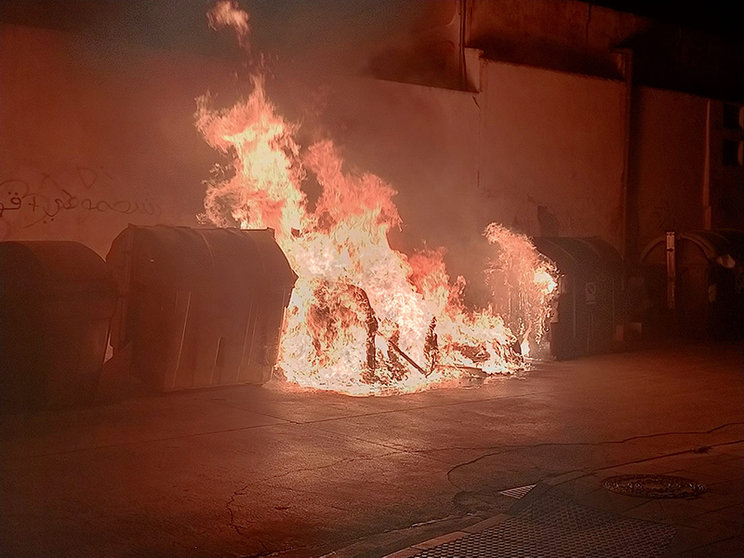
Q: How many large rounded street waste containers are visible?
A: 4